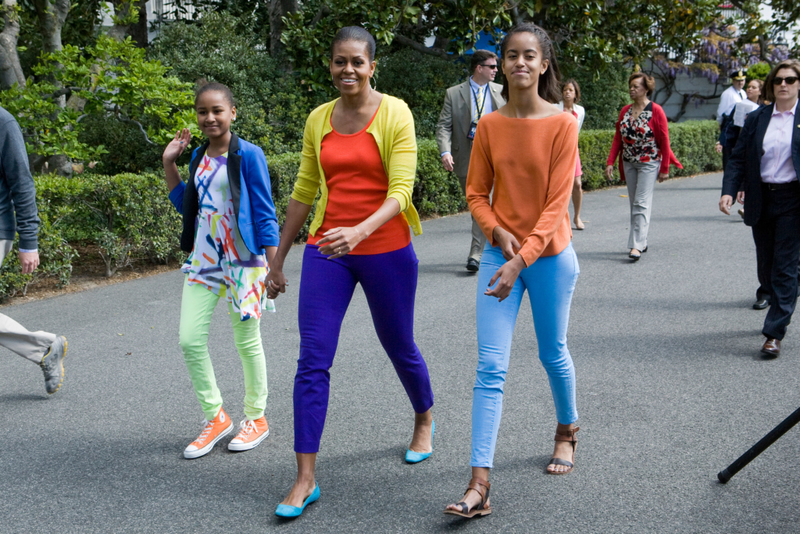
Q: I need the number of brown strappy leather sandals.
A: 2